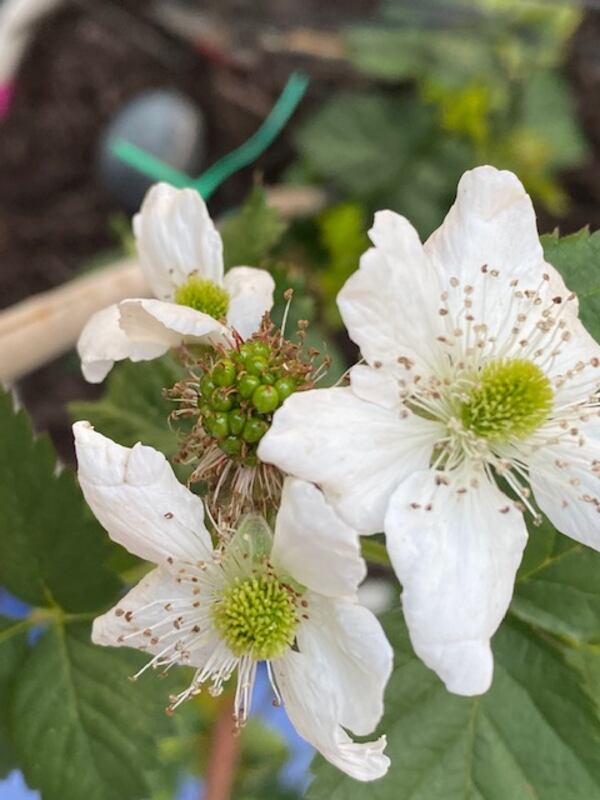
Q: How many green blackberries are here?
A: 1